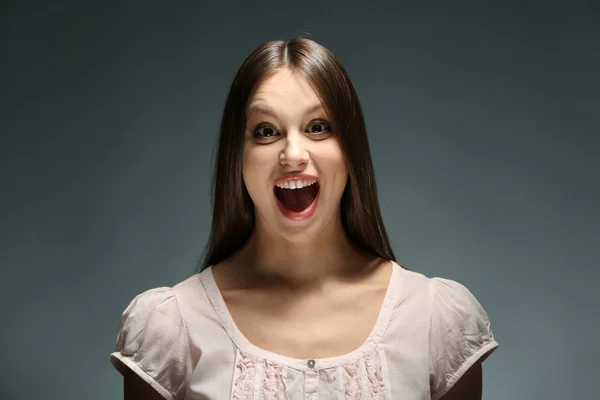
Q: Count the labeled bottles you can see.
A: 0